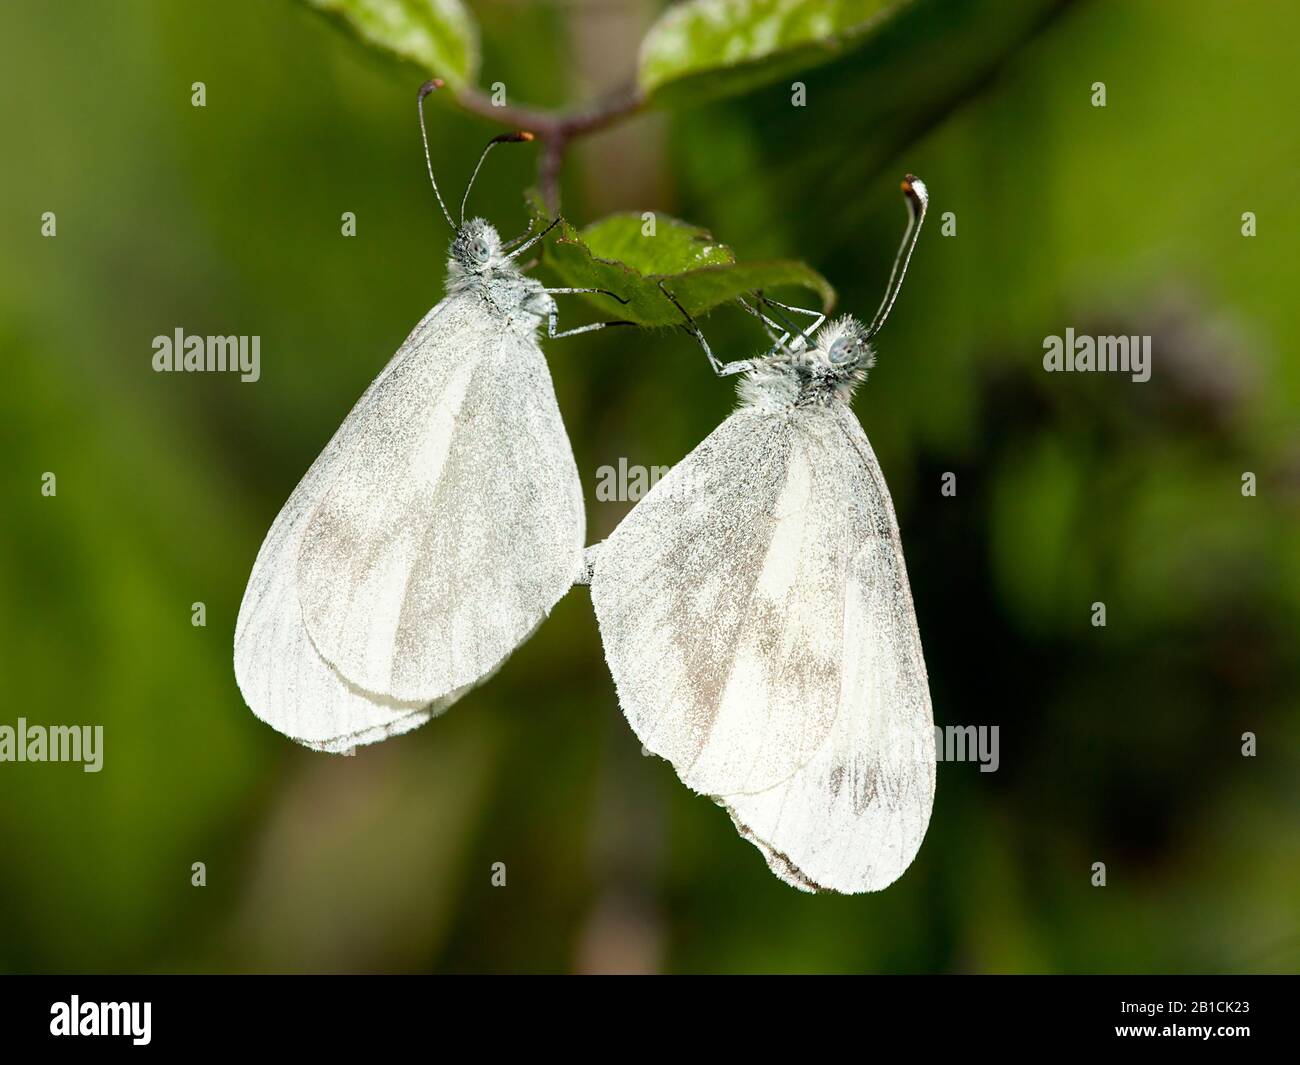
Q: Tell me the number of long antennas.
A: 4